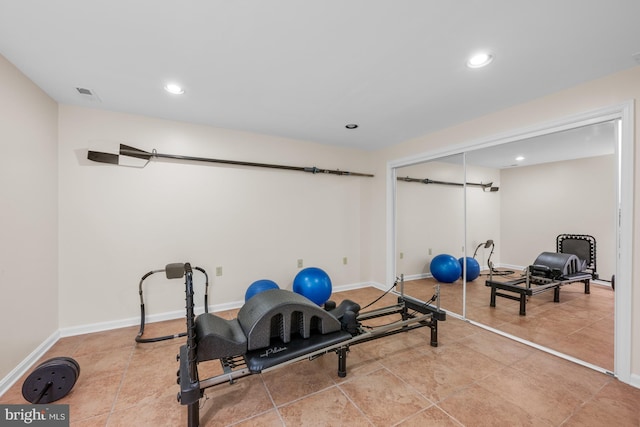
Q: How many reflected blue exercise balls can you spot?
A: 2